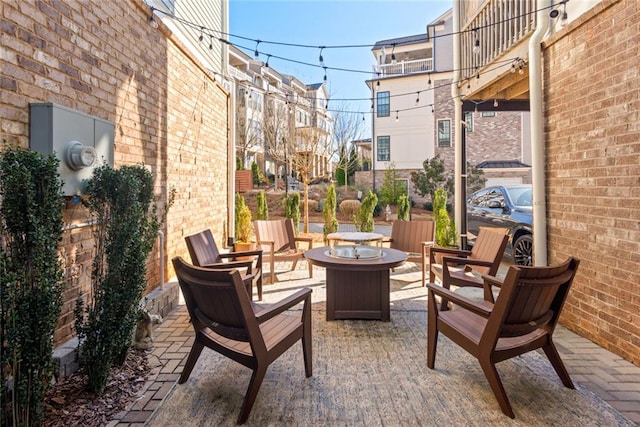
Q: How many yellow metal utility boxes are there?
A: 0